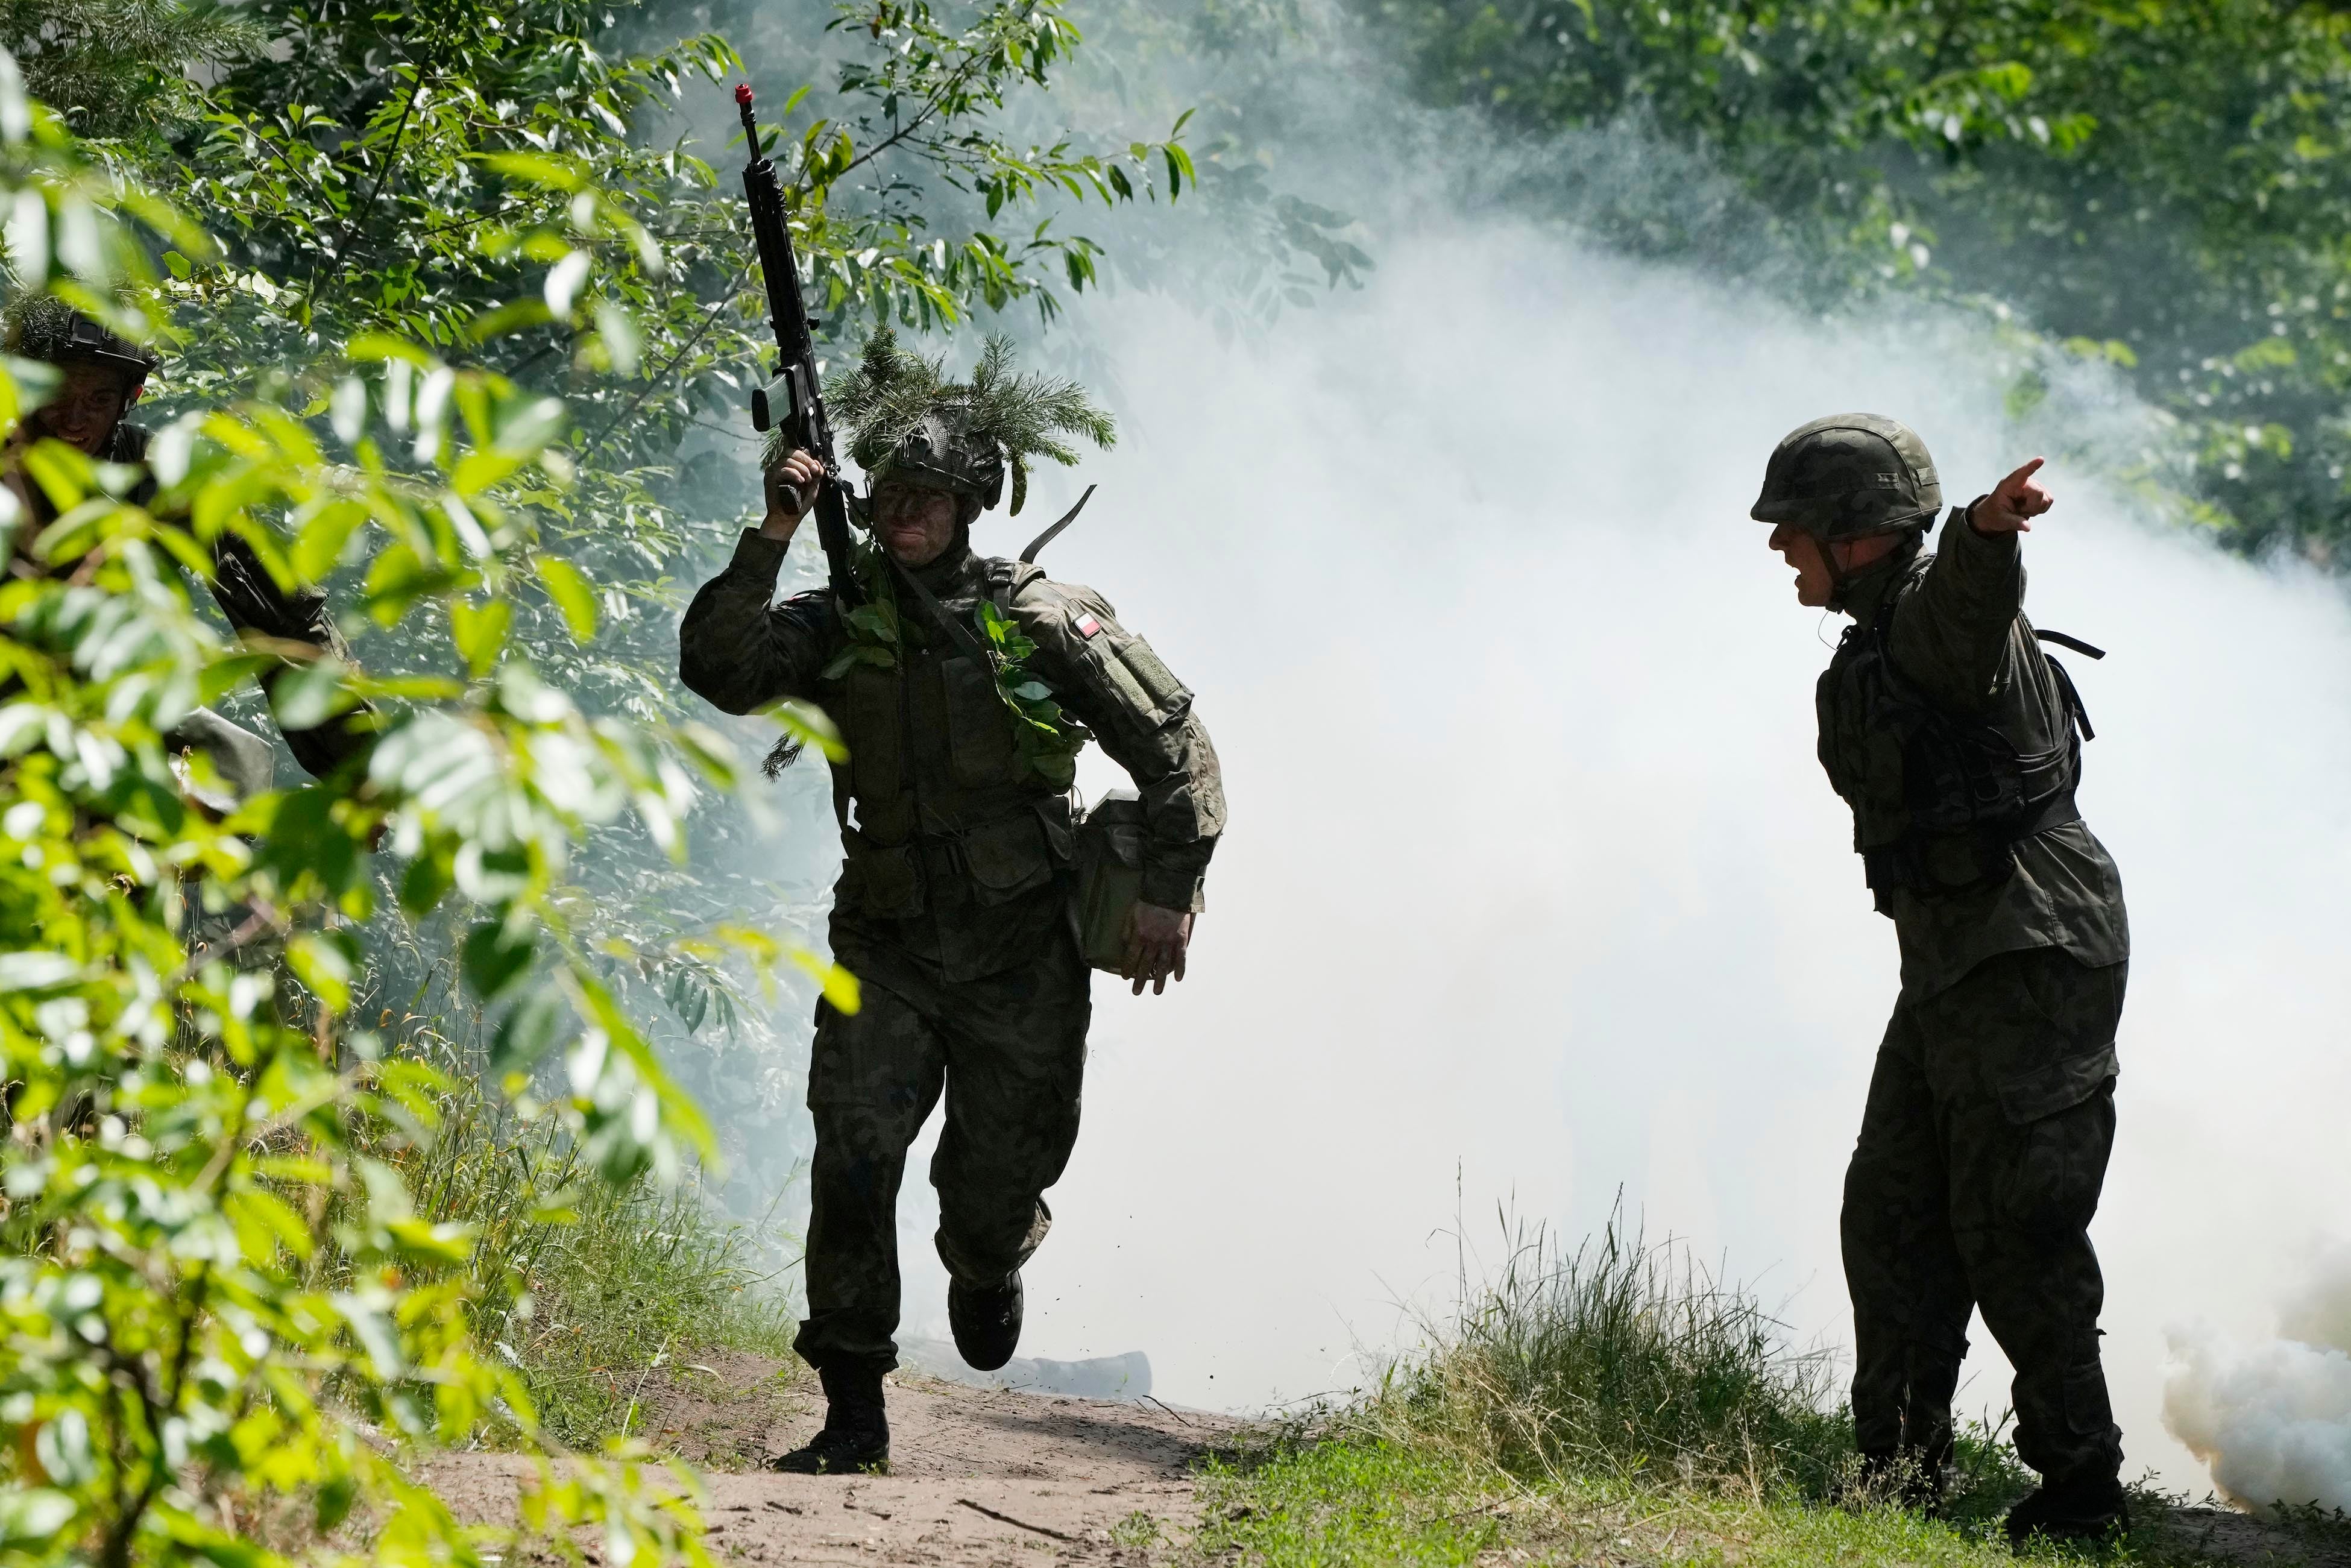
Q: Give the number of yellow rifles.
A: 0